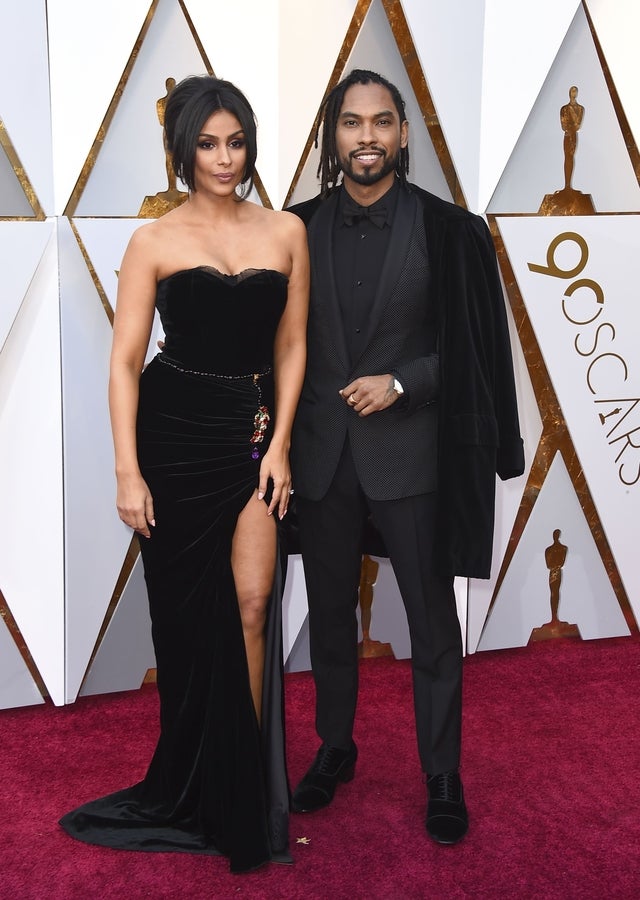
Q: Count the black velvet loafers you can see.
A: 2